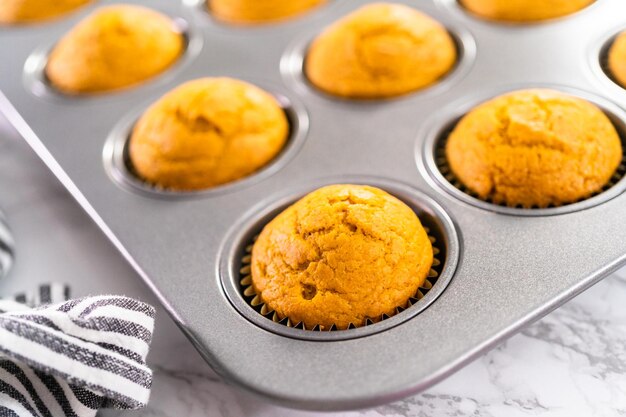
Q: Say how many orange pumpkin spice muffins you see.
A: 9